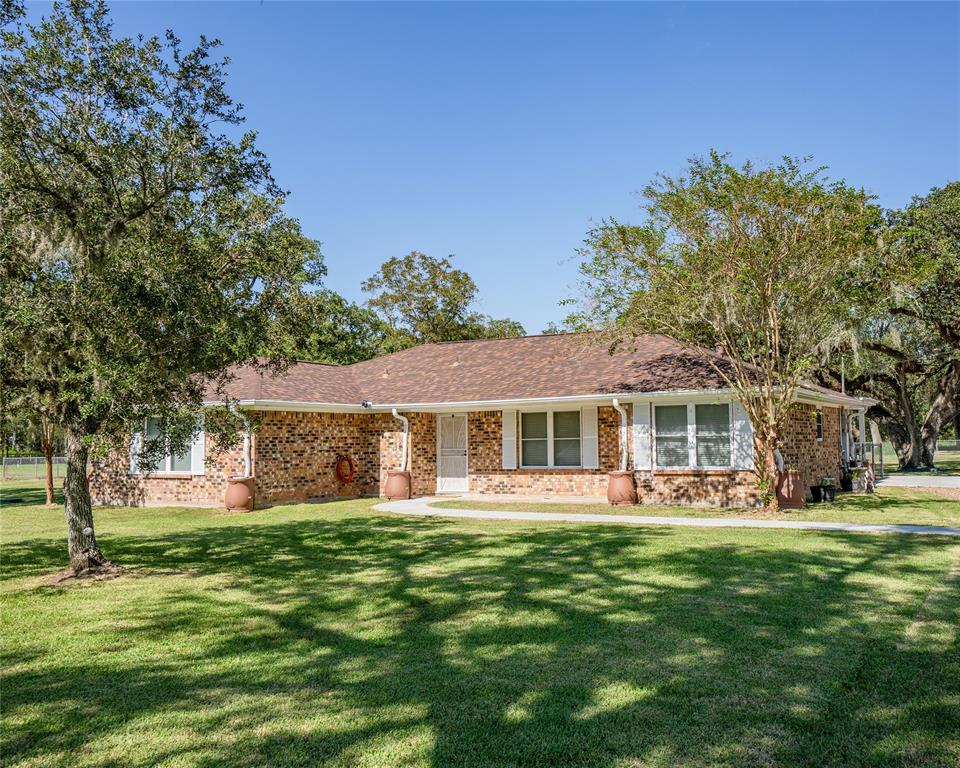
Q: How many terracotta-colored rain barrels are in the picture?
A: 4